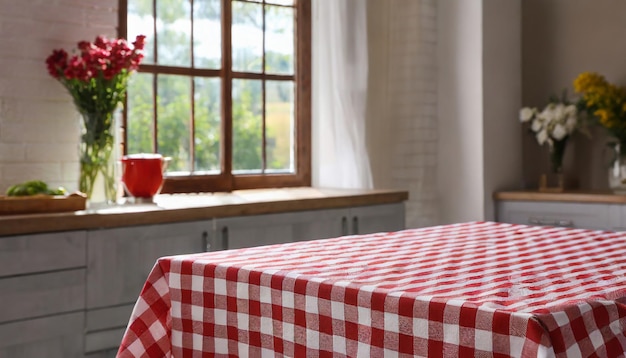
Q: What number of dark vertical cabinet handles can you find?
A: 4